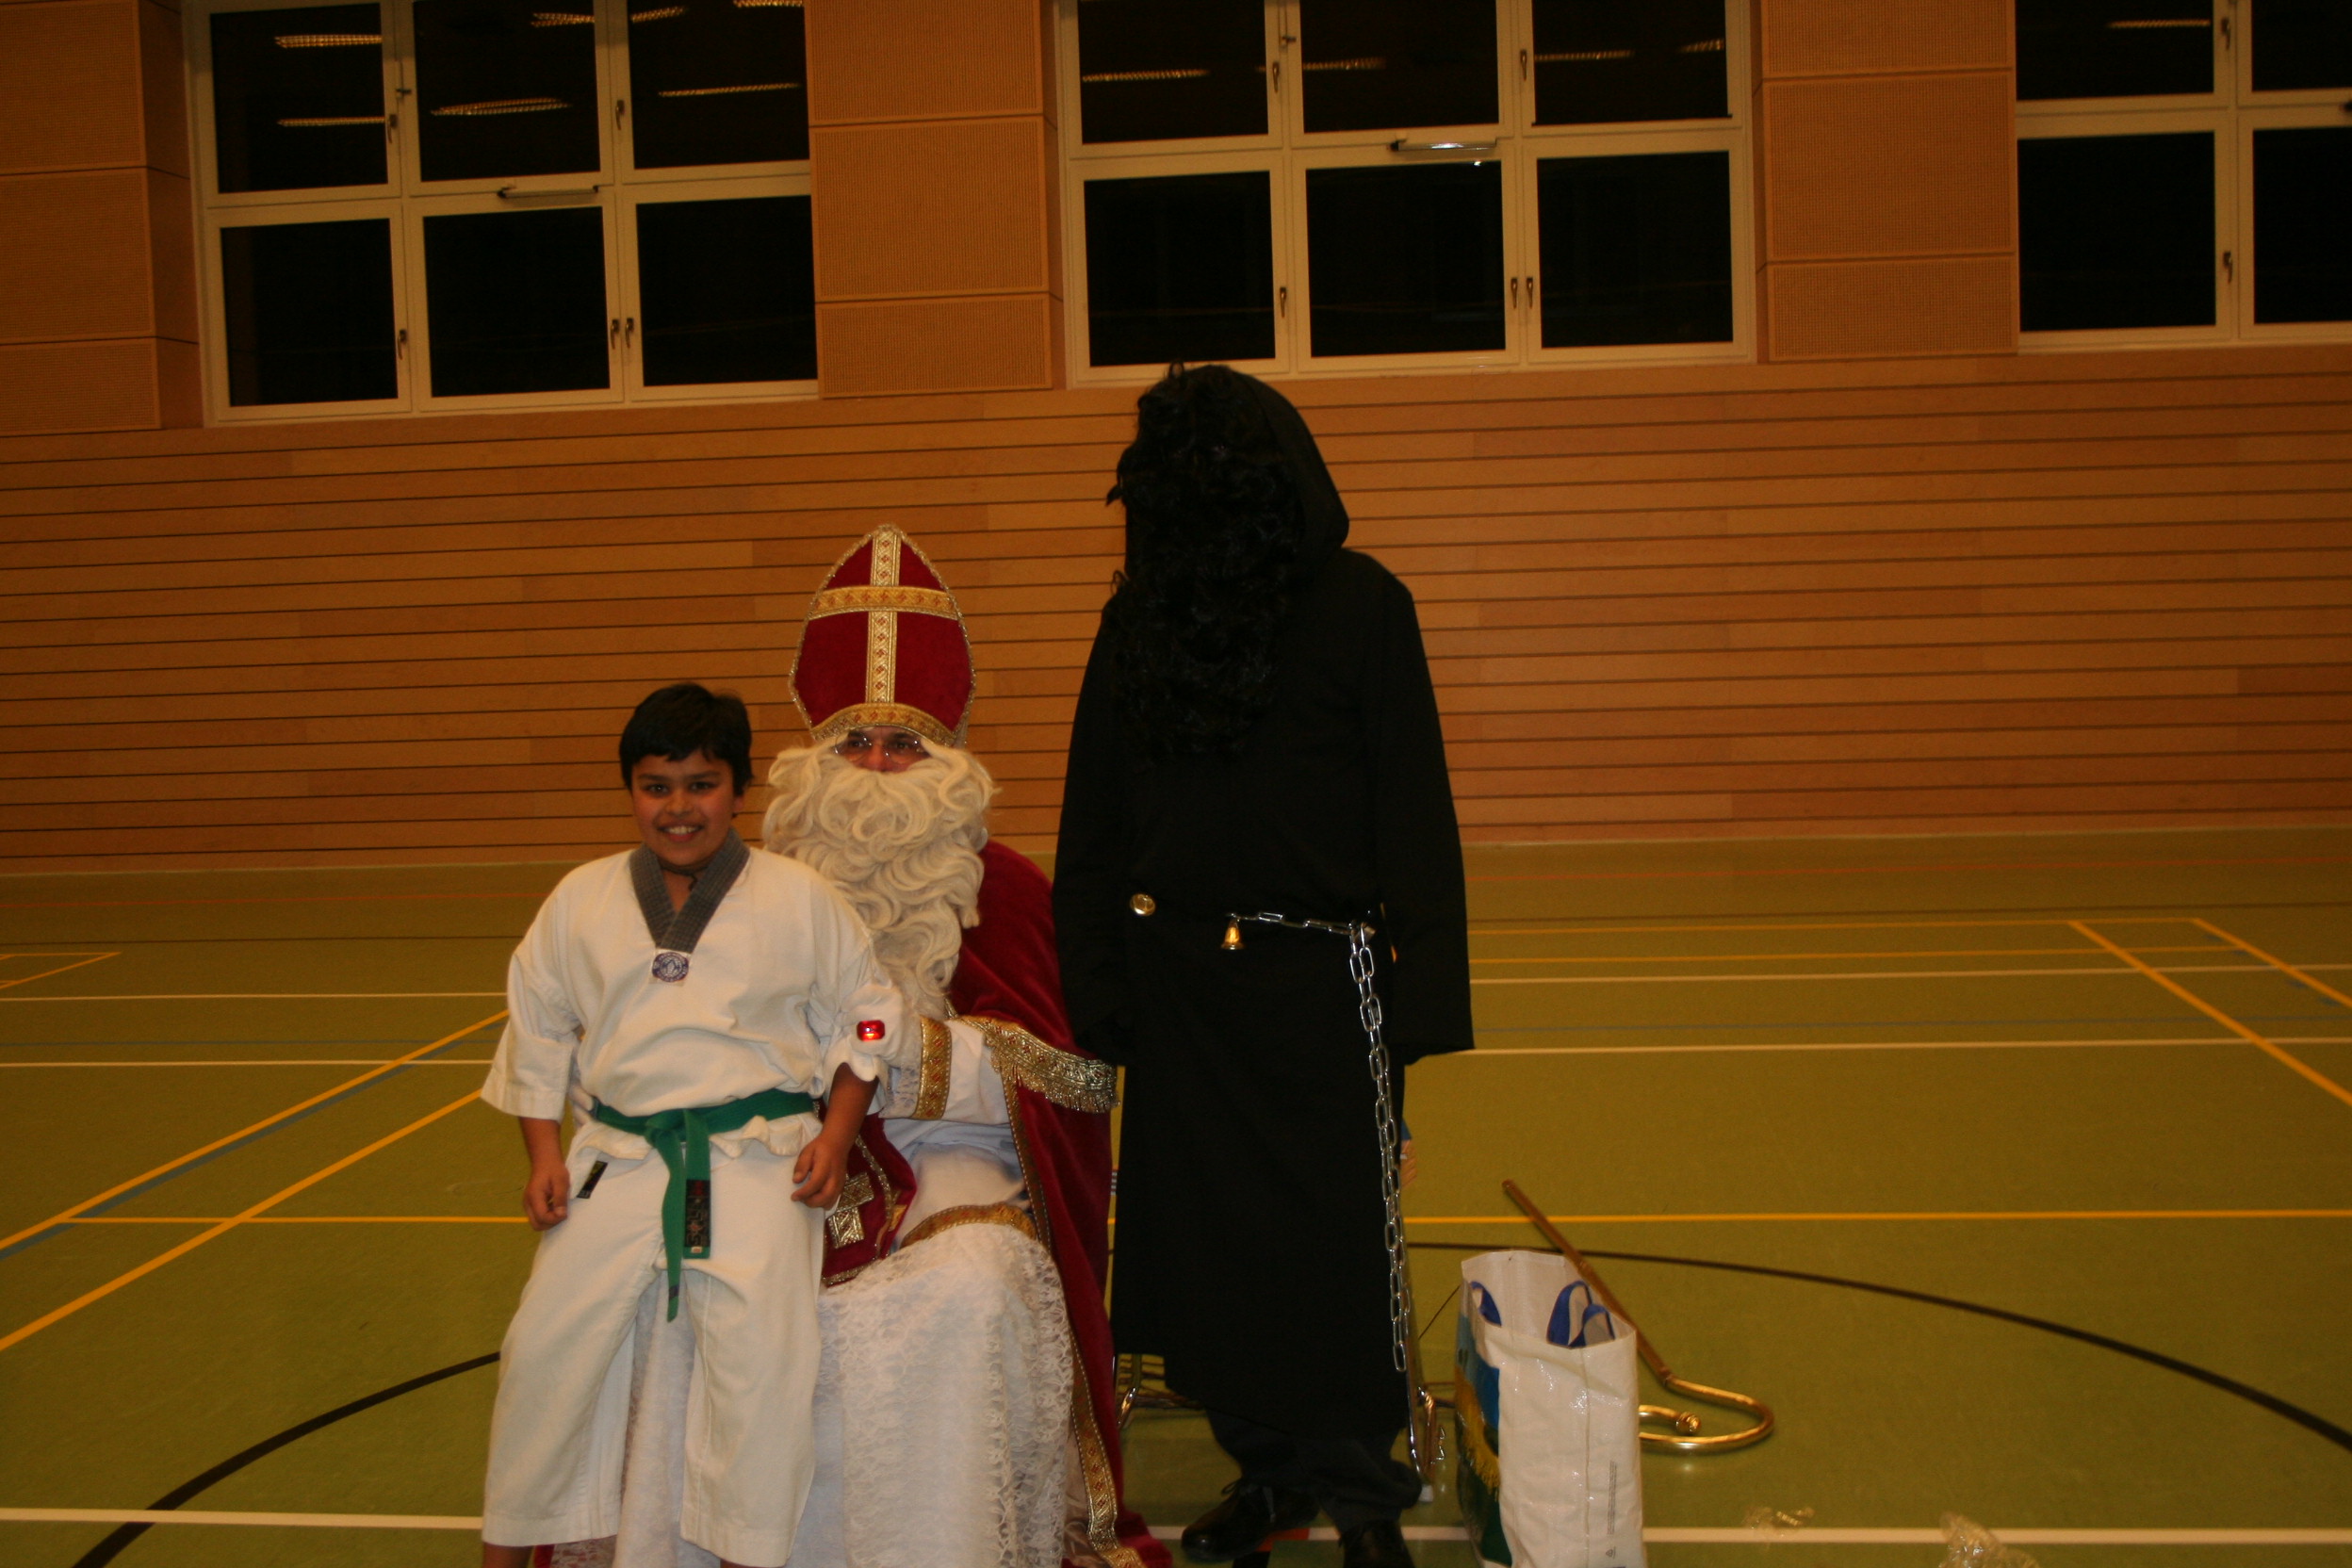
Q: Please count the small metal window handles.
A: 12